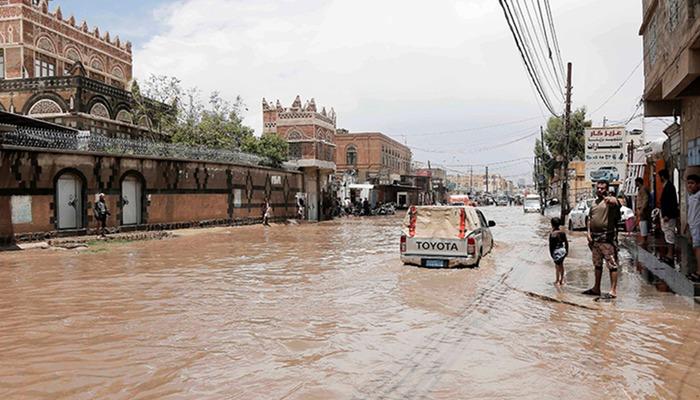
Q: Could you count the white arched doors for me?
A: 2